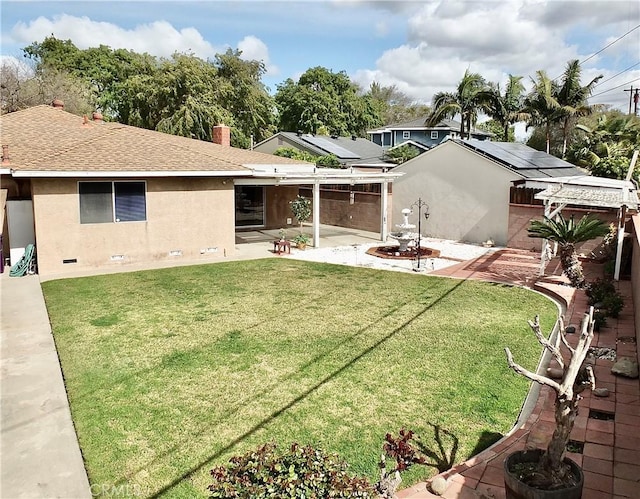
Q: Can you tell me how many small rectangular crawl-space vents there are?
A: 4